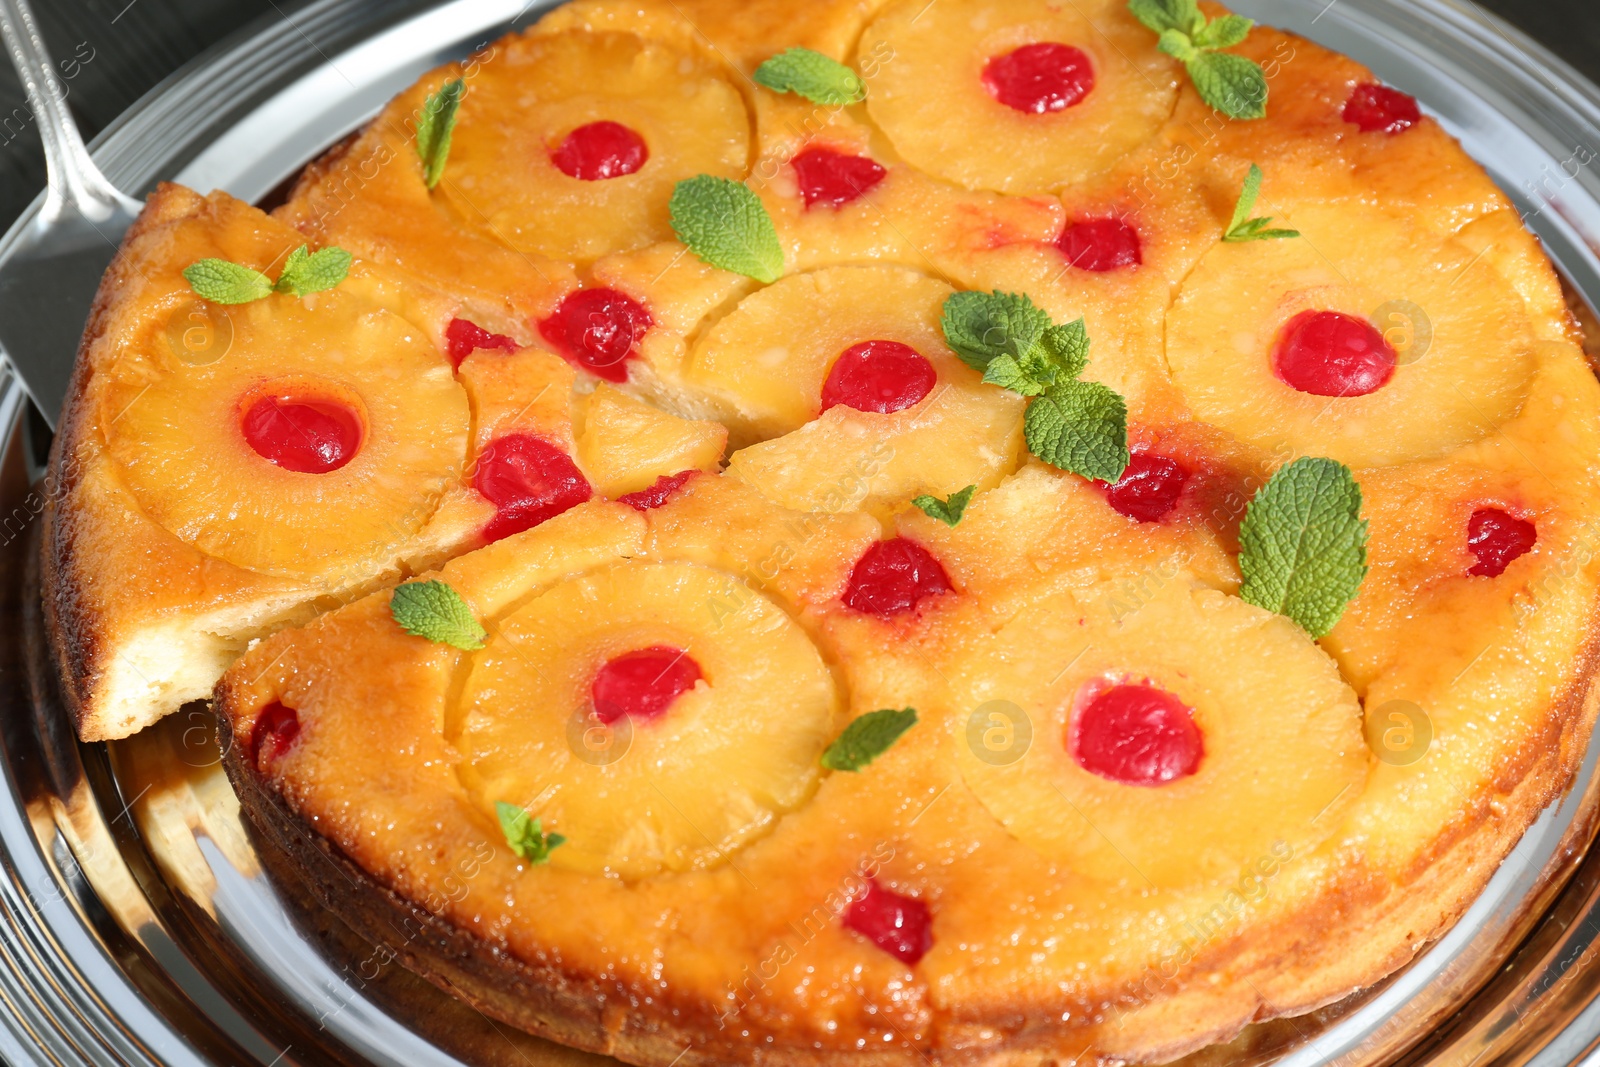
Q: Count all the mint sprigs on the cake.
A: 12